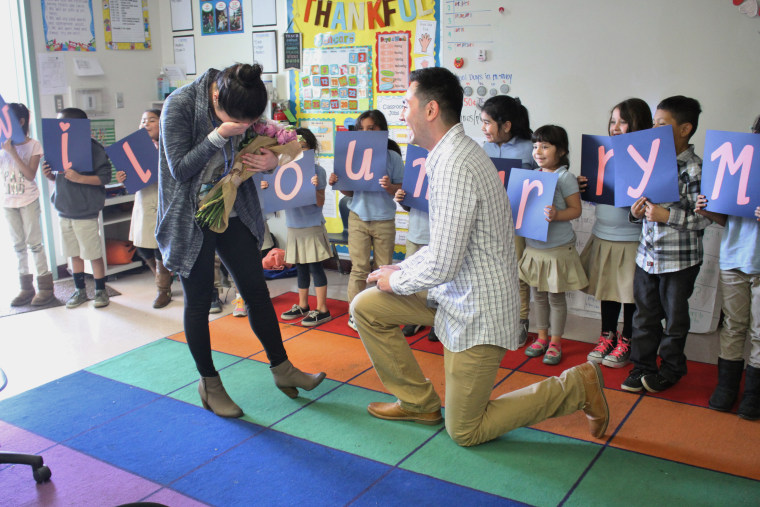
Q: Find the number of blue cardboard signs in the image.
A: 11